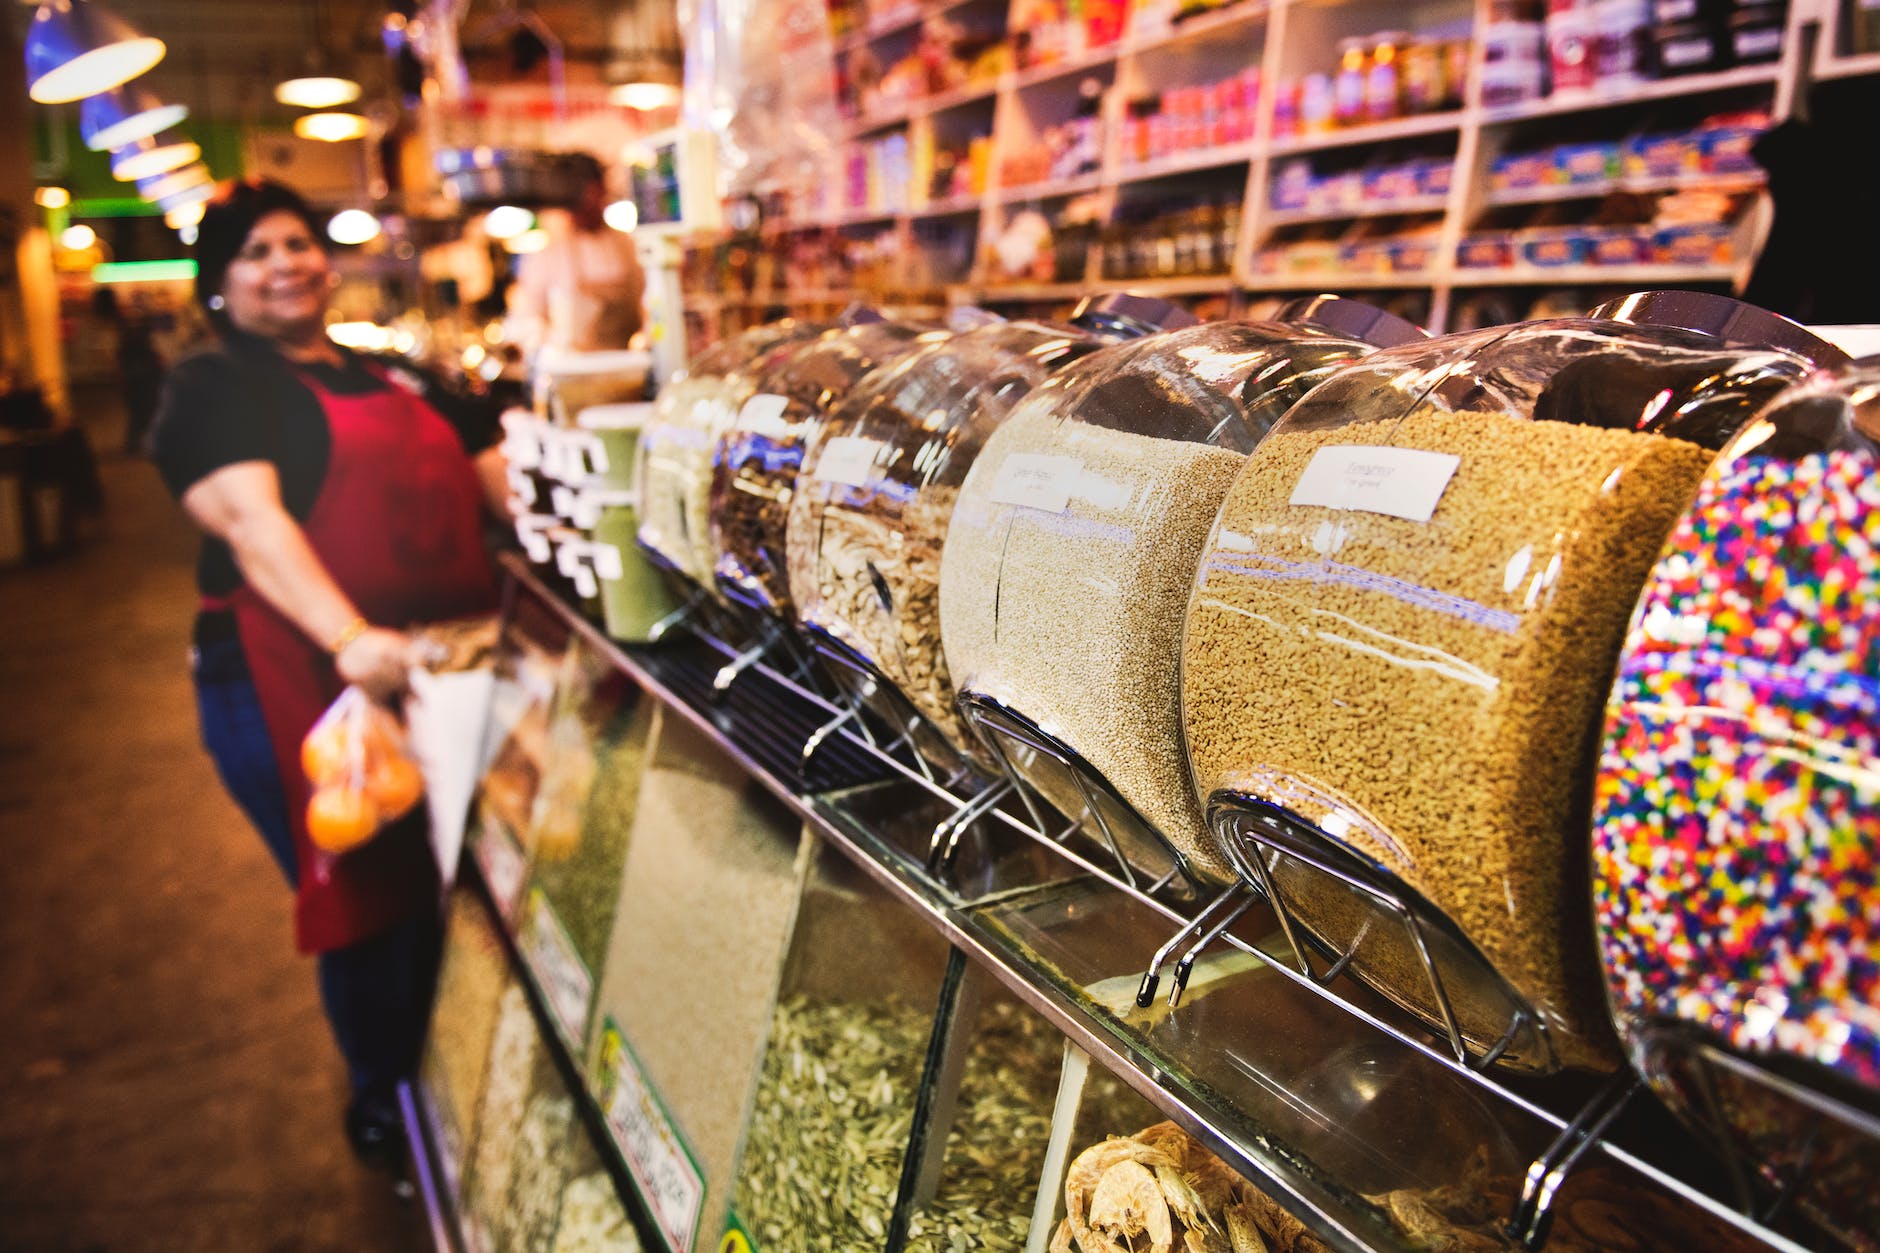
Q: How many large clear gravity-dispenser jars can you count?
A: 6